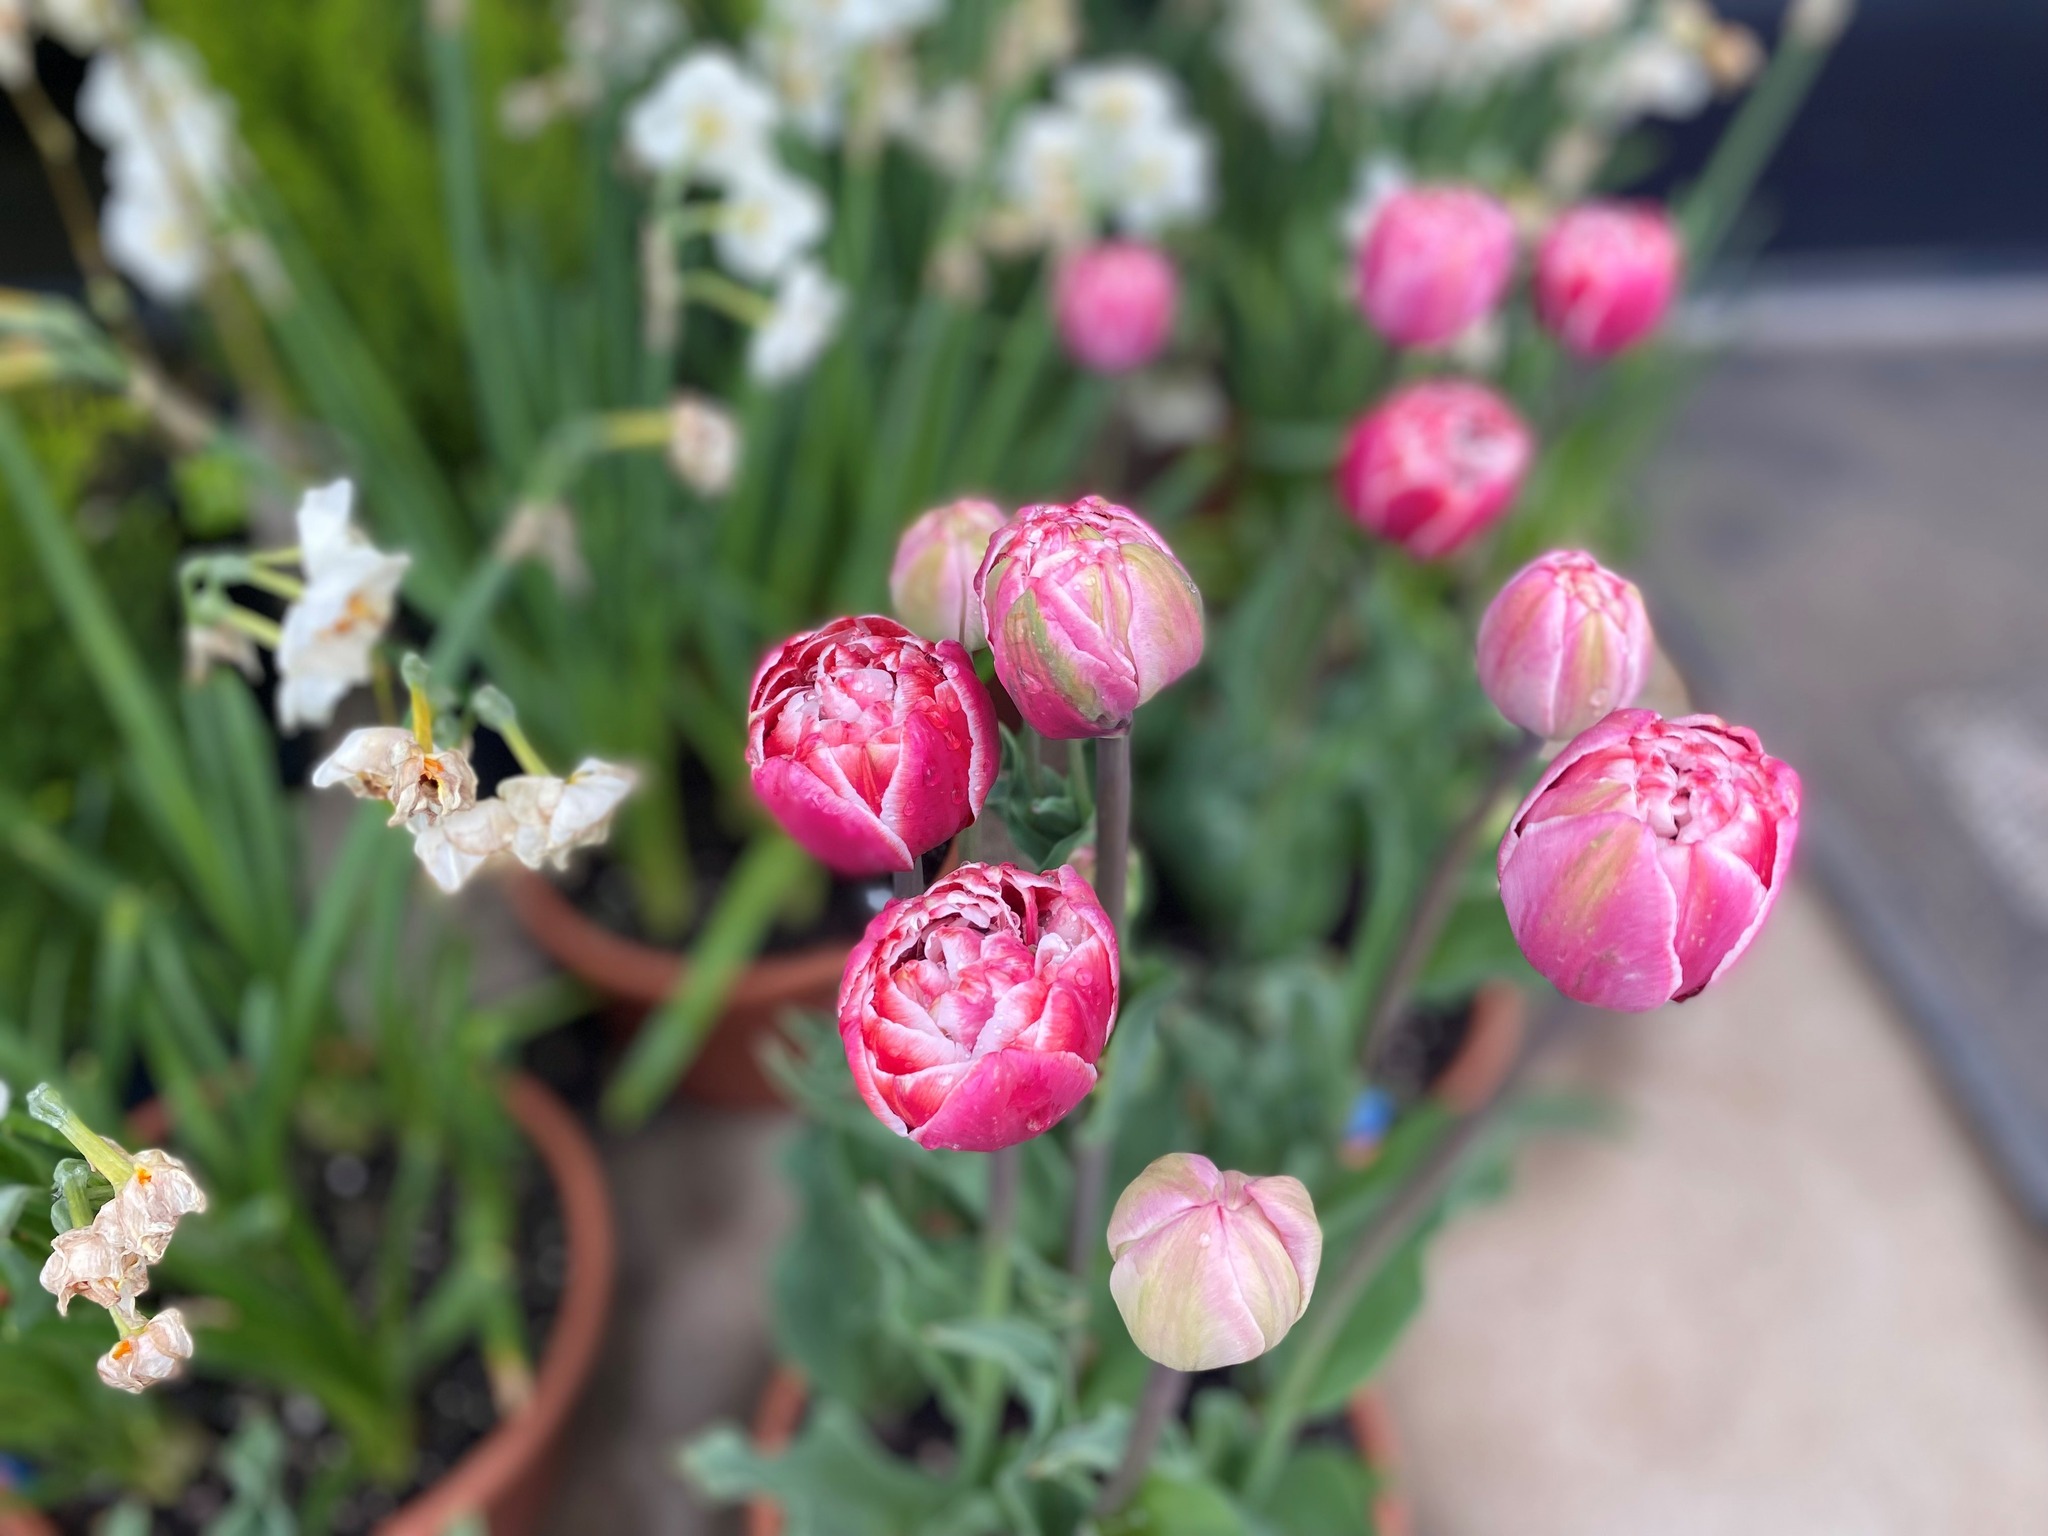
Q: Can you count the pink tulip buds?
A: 11